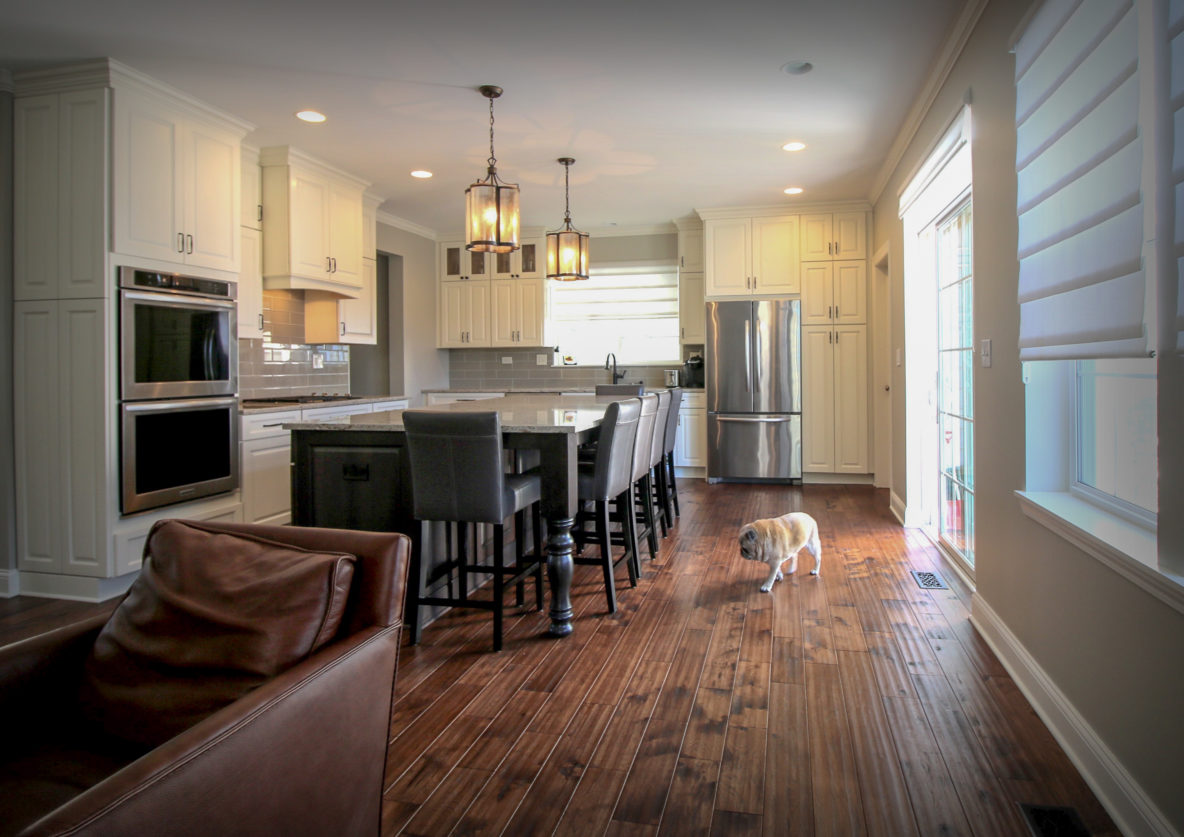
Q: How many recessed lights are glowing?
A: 4